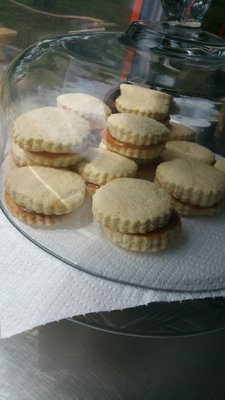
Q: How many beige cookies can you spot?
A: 11